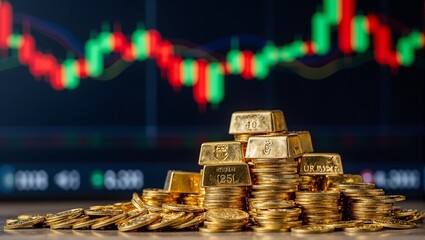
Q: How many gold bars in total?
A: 7